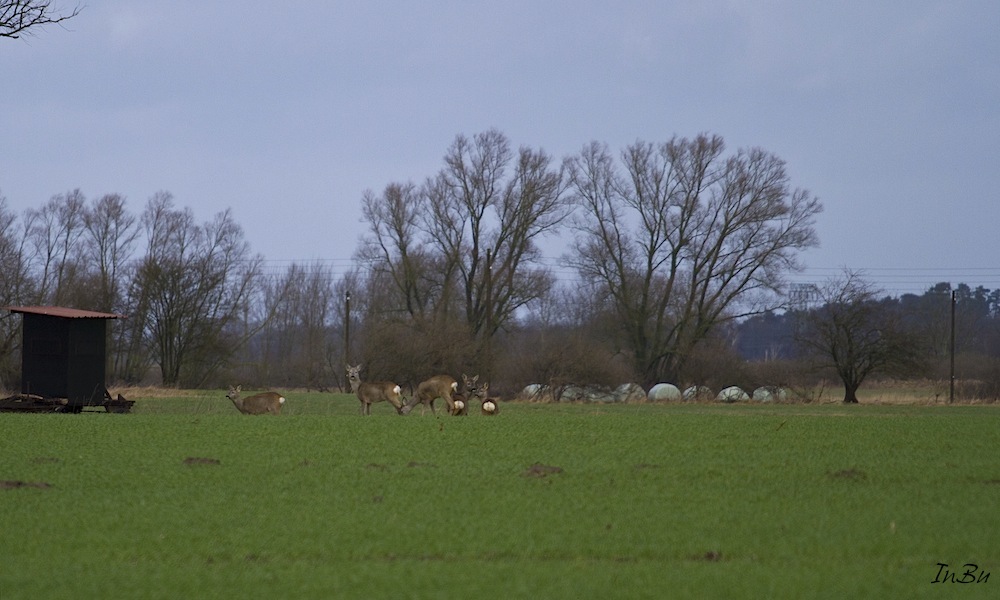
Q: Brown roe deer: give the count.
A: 5